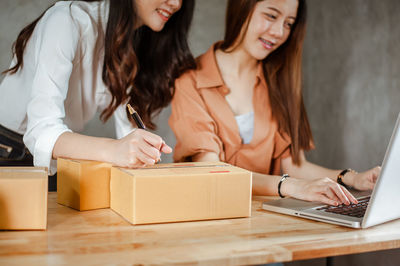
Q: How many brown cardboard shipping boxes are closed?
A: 3